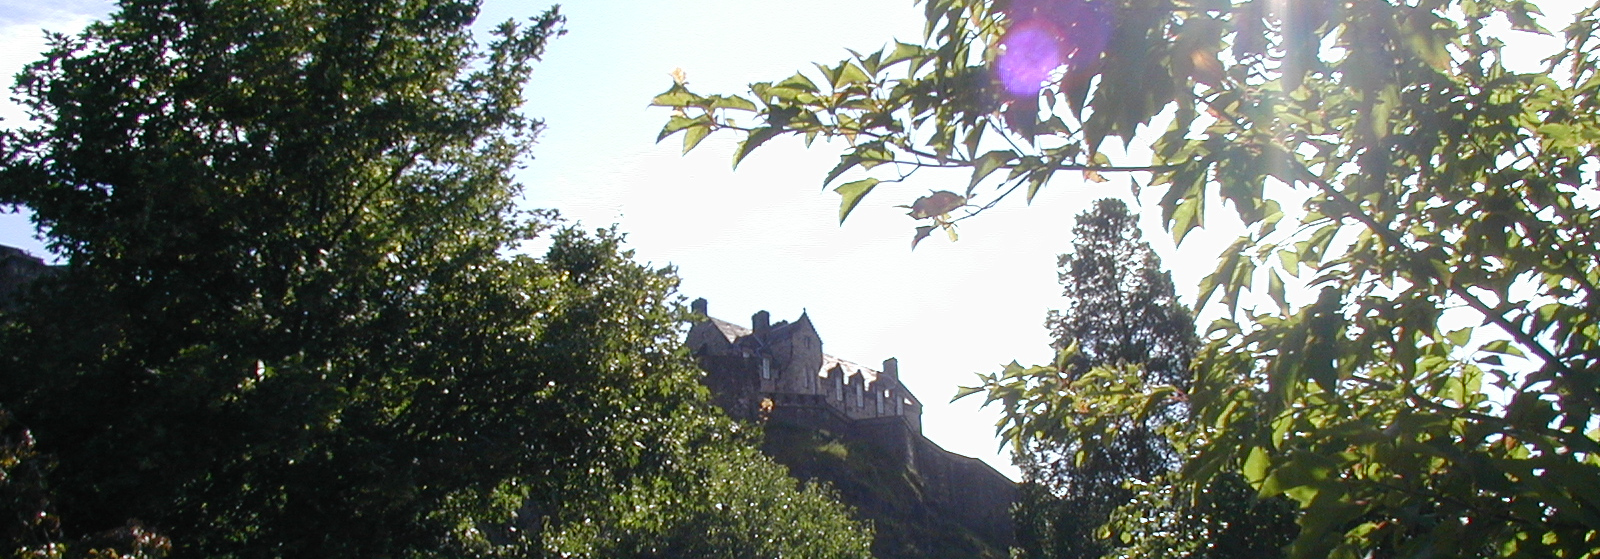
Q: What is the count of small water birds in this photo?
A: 0